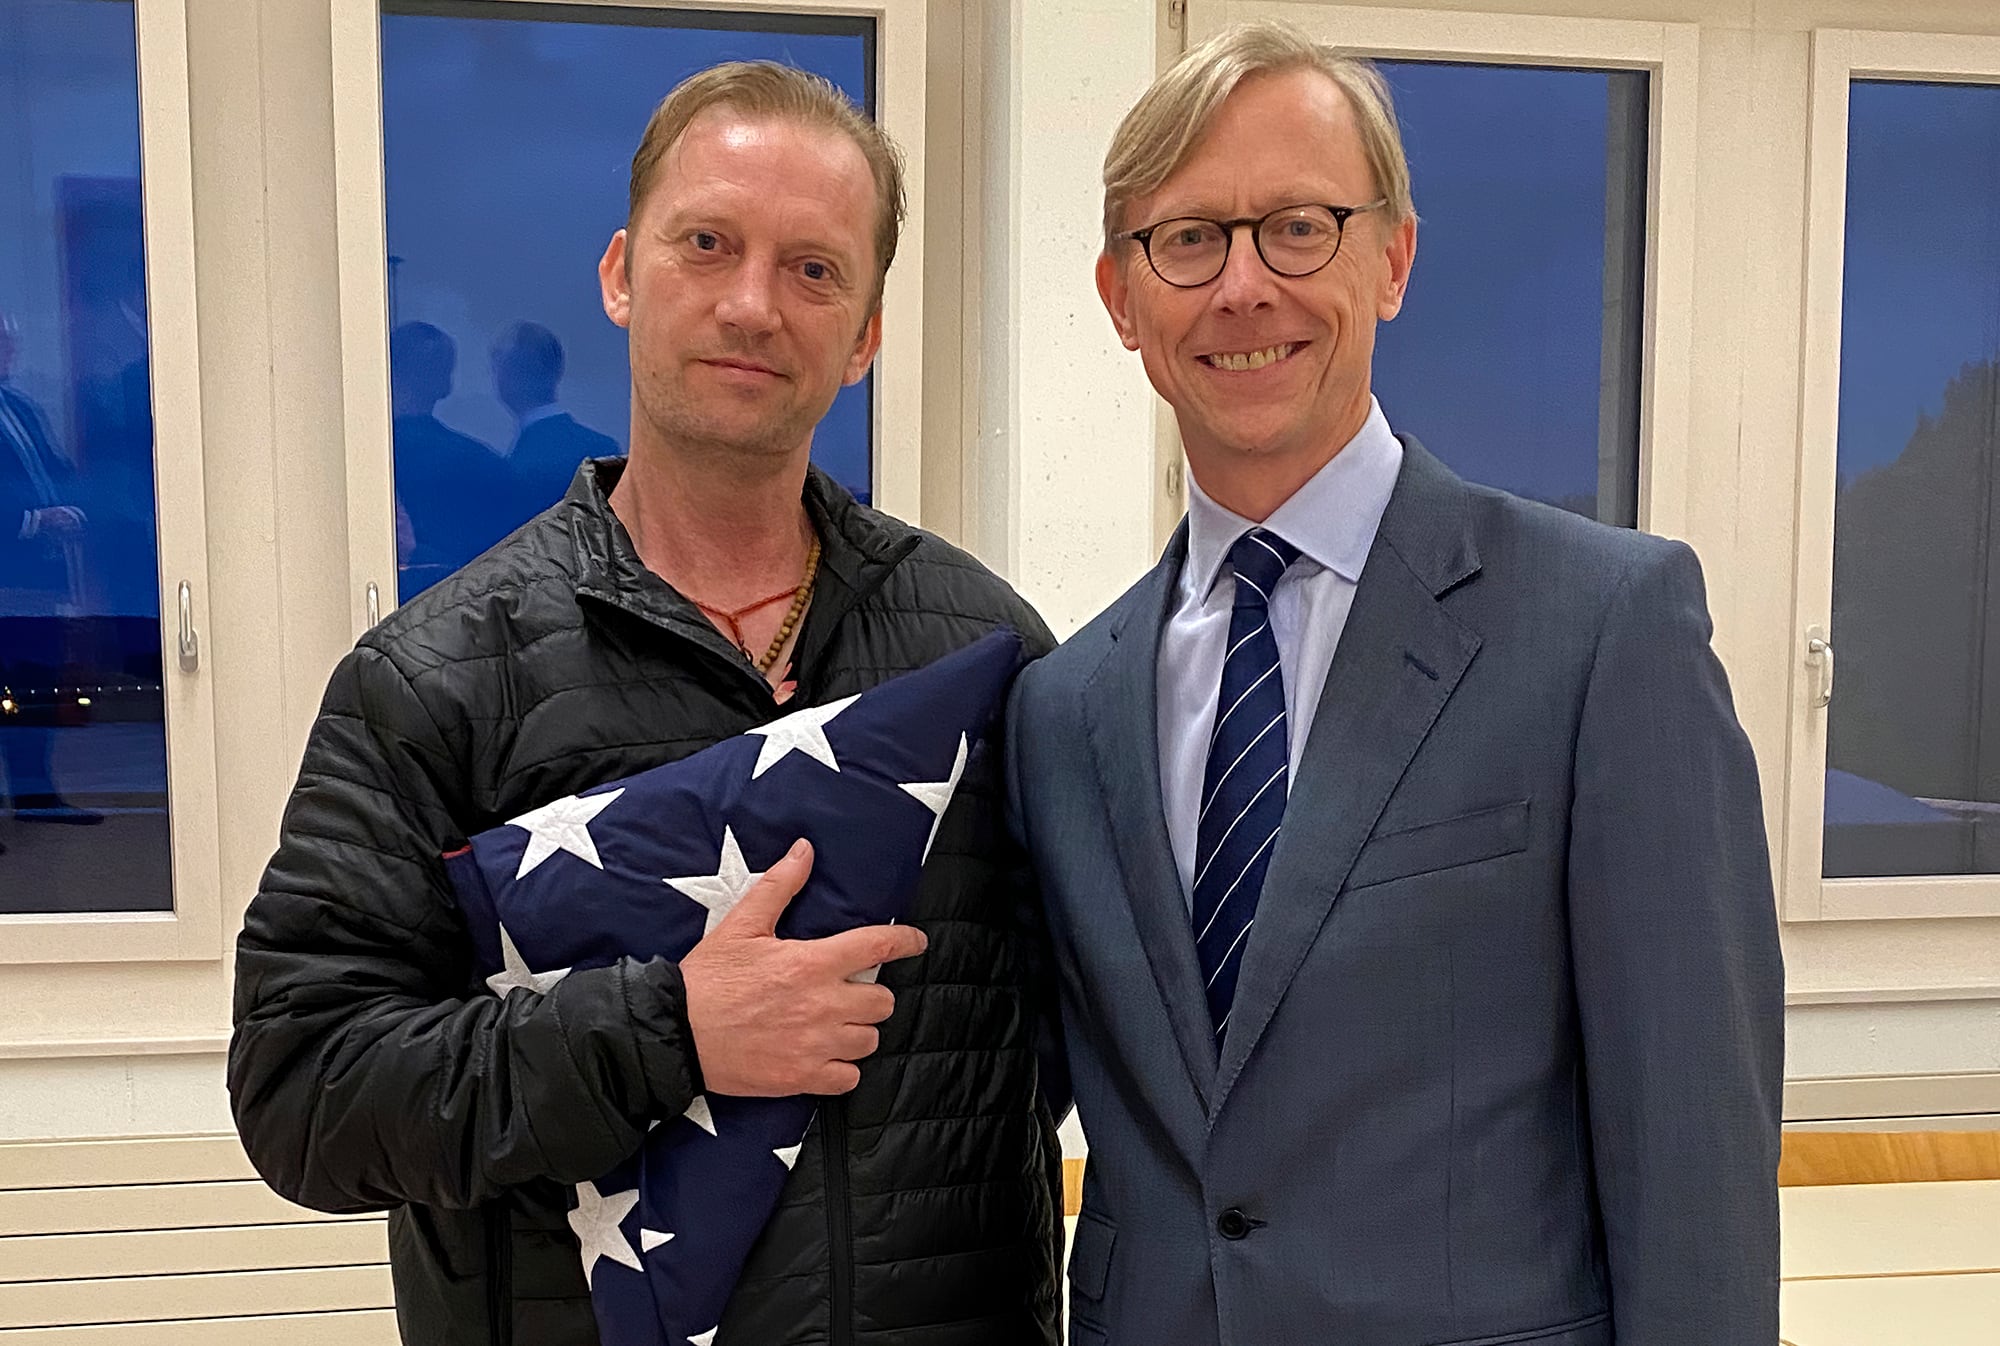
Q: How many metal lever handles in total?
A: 3